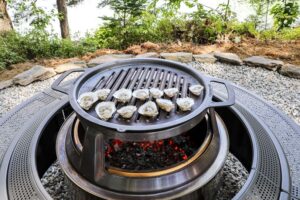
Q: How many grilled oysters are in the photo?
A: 12